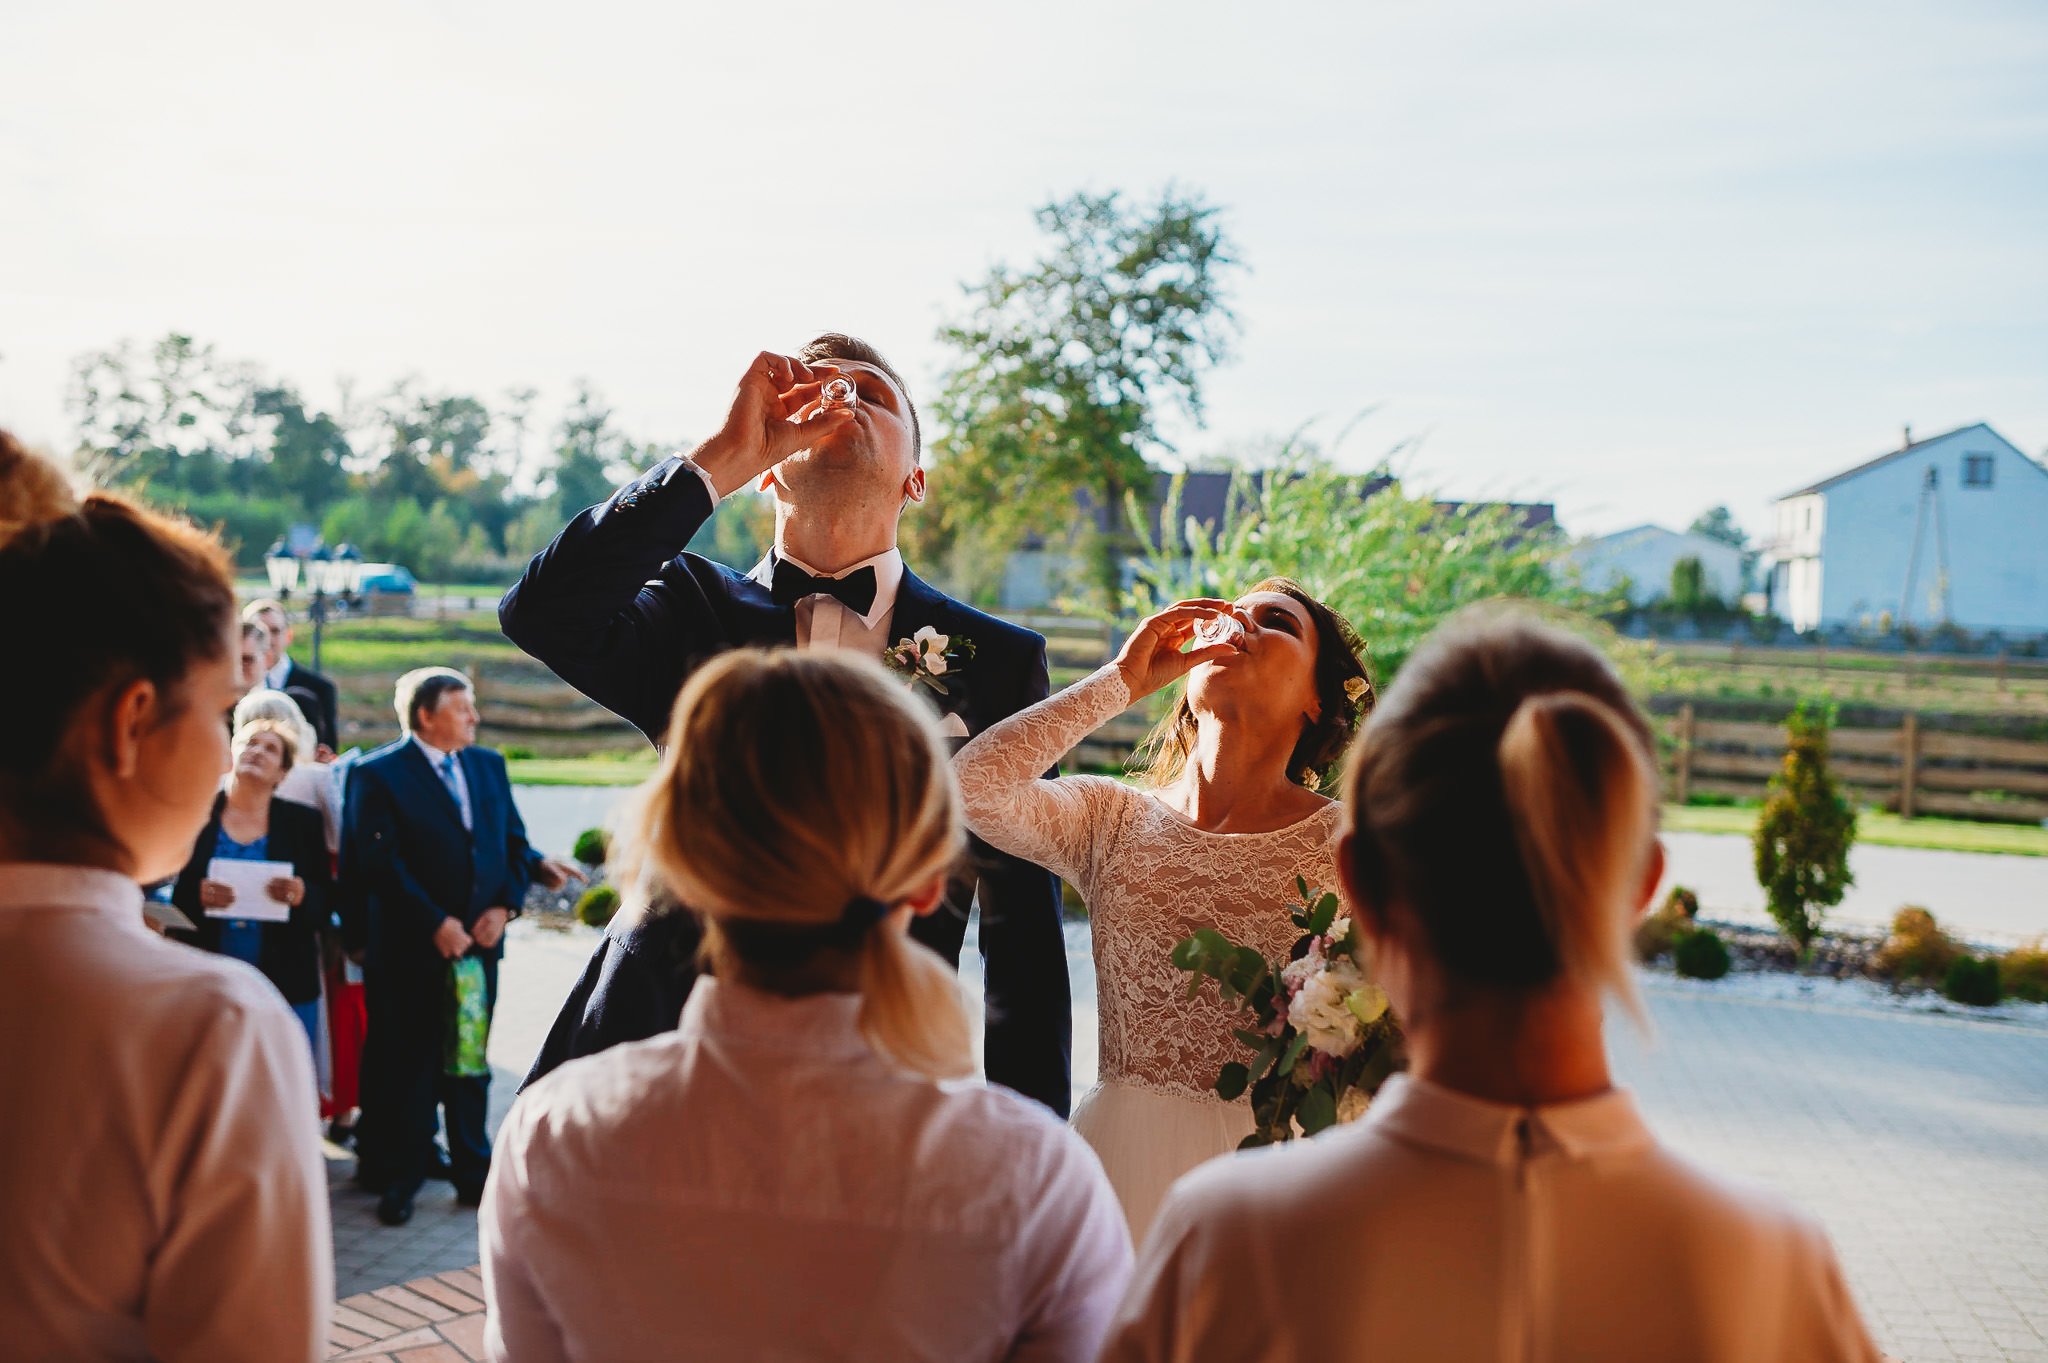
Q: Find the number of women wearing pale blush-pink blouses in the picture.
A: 3